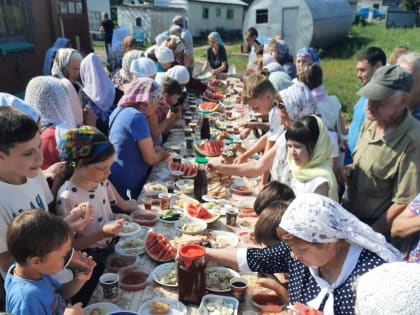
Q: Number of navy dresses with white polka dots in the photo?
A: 1